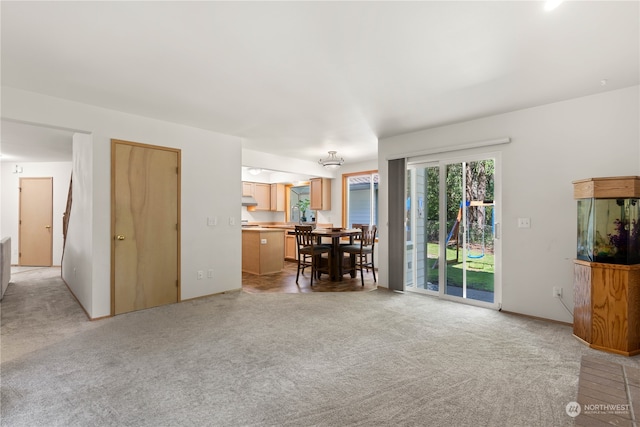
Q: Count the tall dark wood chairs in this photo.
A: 4